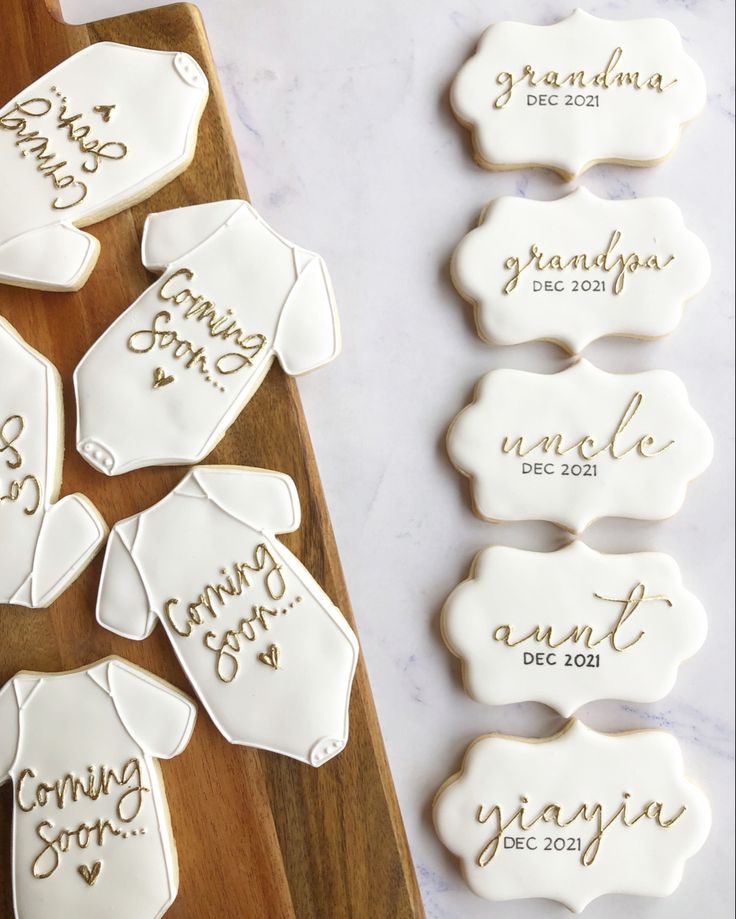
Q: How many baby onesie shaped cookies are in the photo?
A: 5